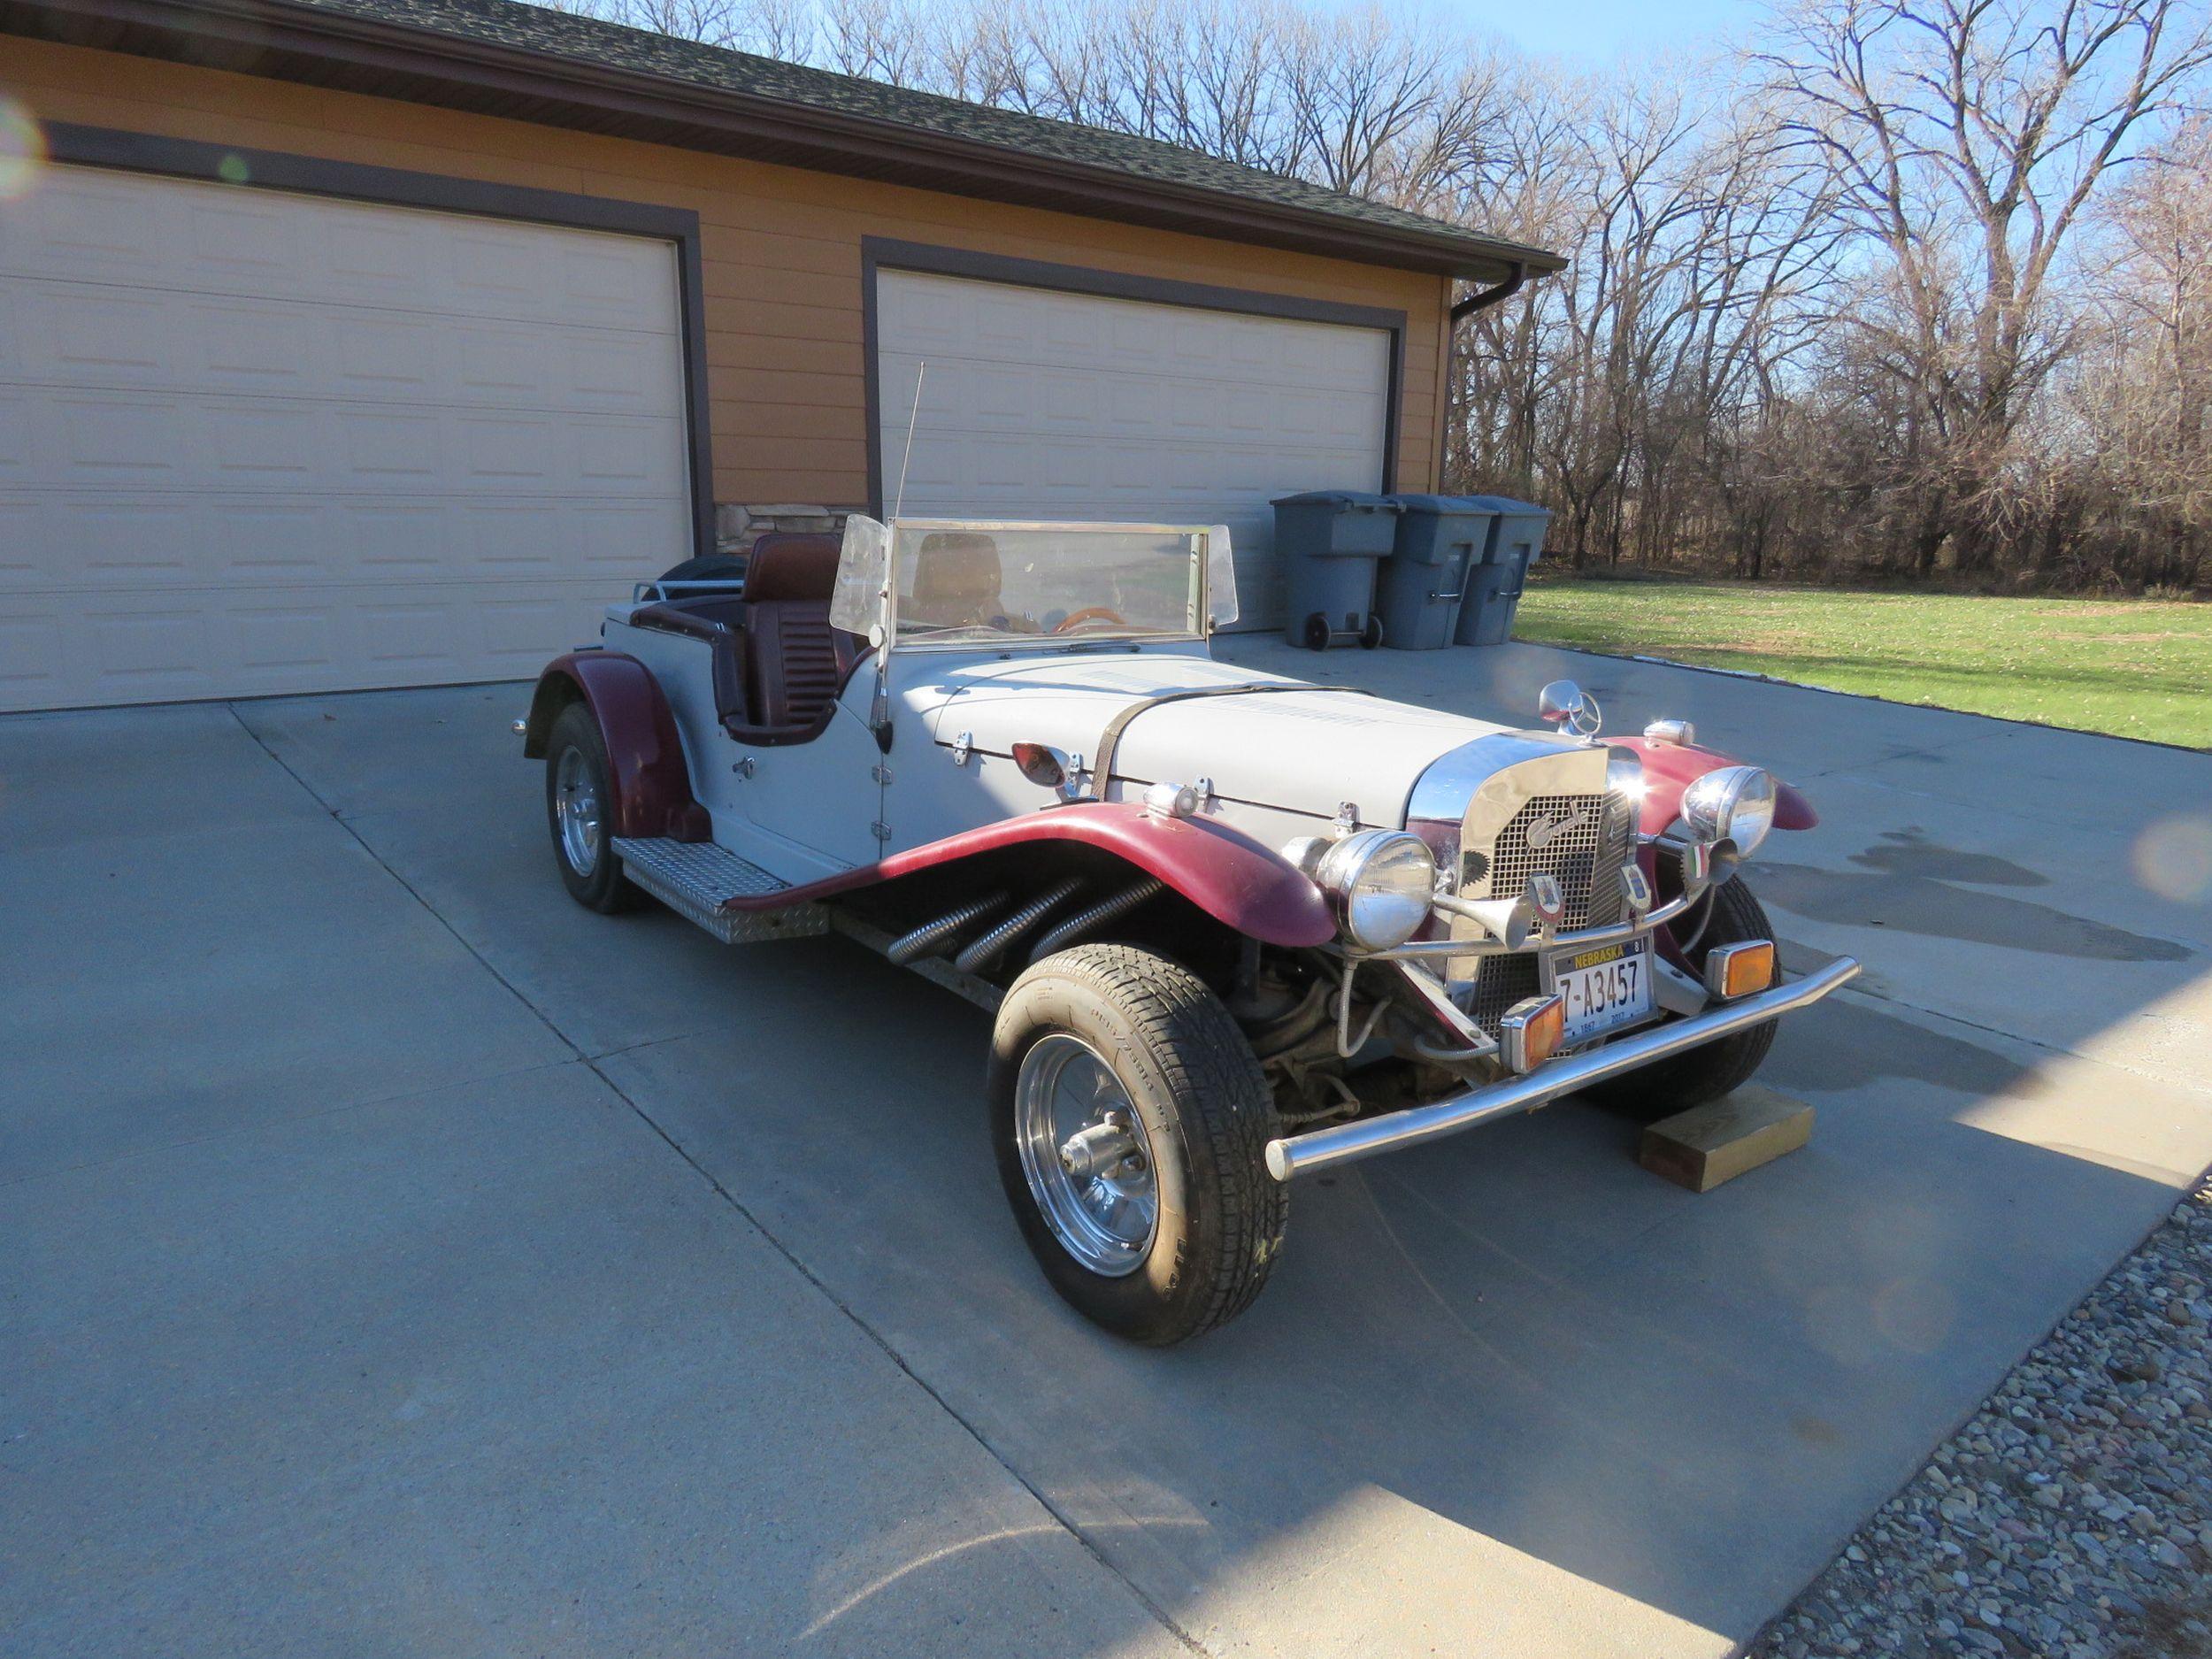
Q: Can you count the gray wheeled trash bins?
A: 3